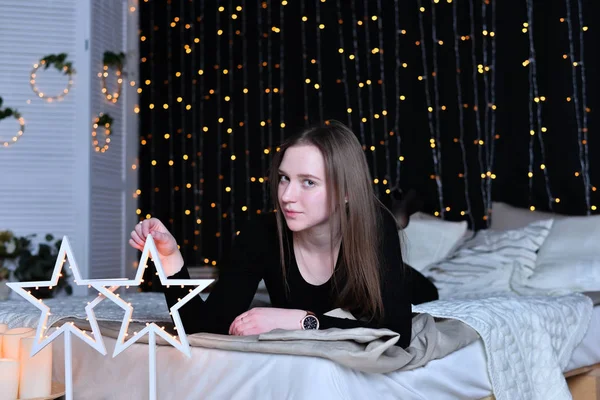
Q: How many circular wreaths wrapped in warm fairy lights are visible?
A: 4